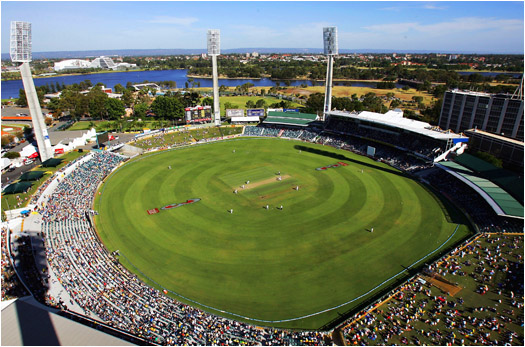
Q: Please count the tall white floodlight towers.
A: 3